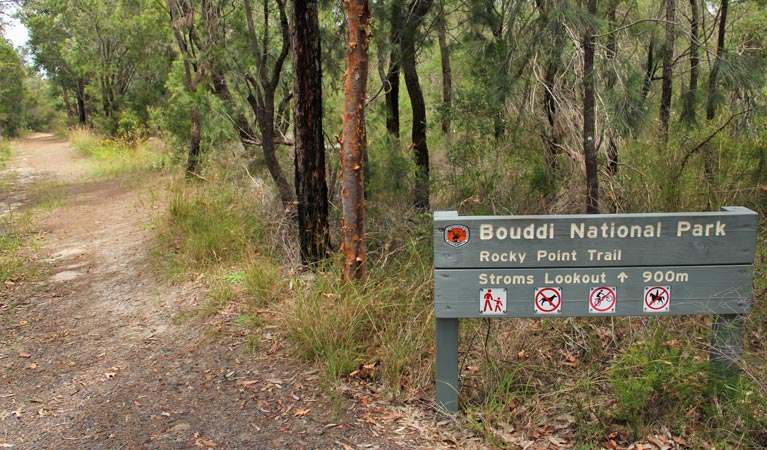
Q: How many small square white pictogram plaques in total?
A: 4